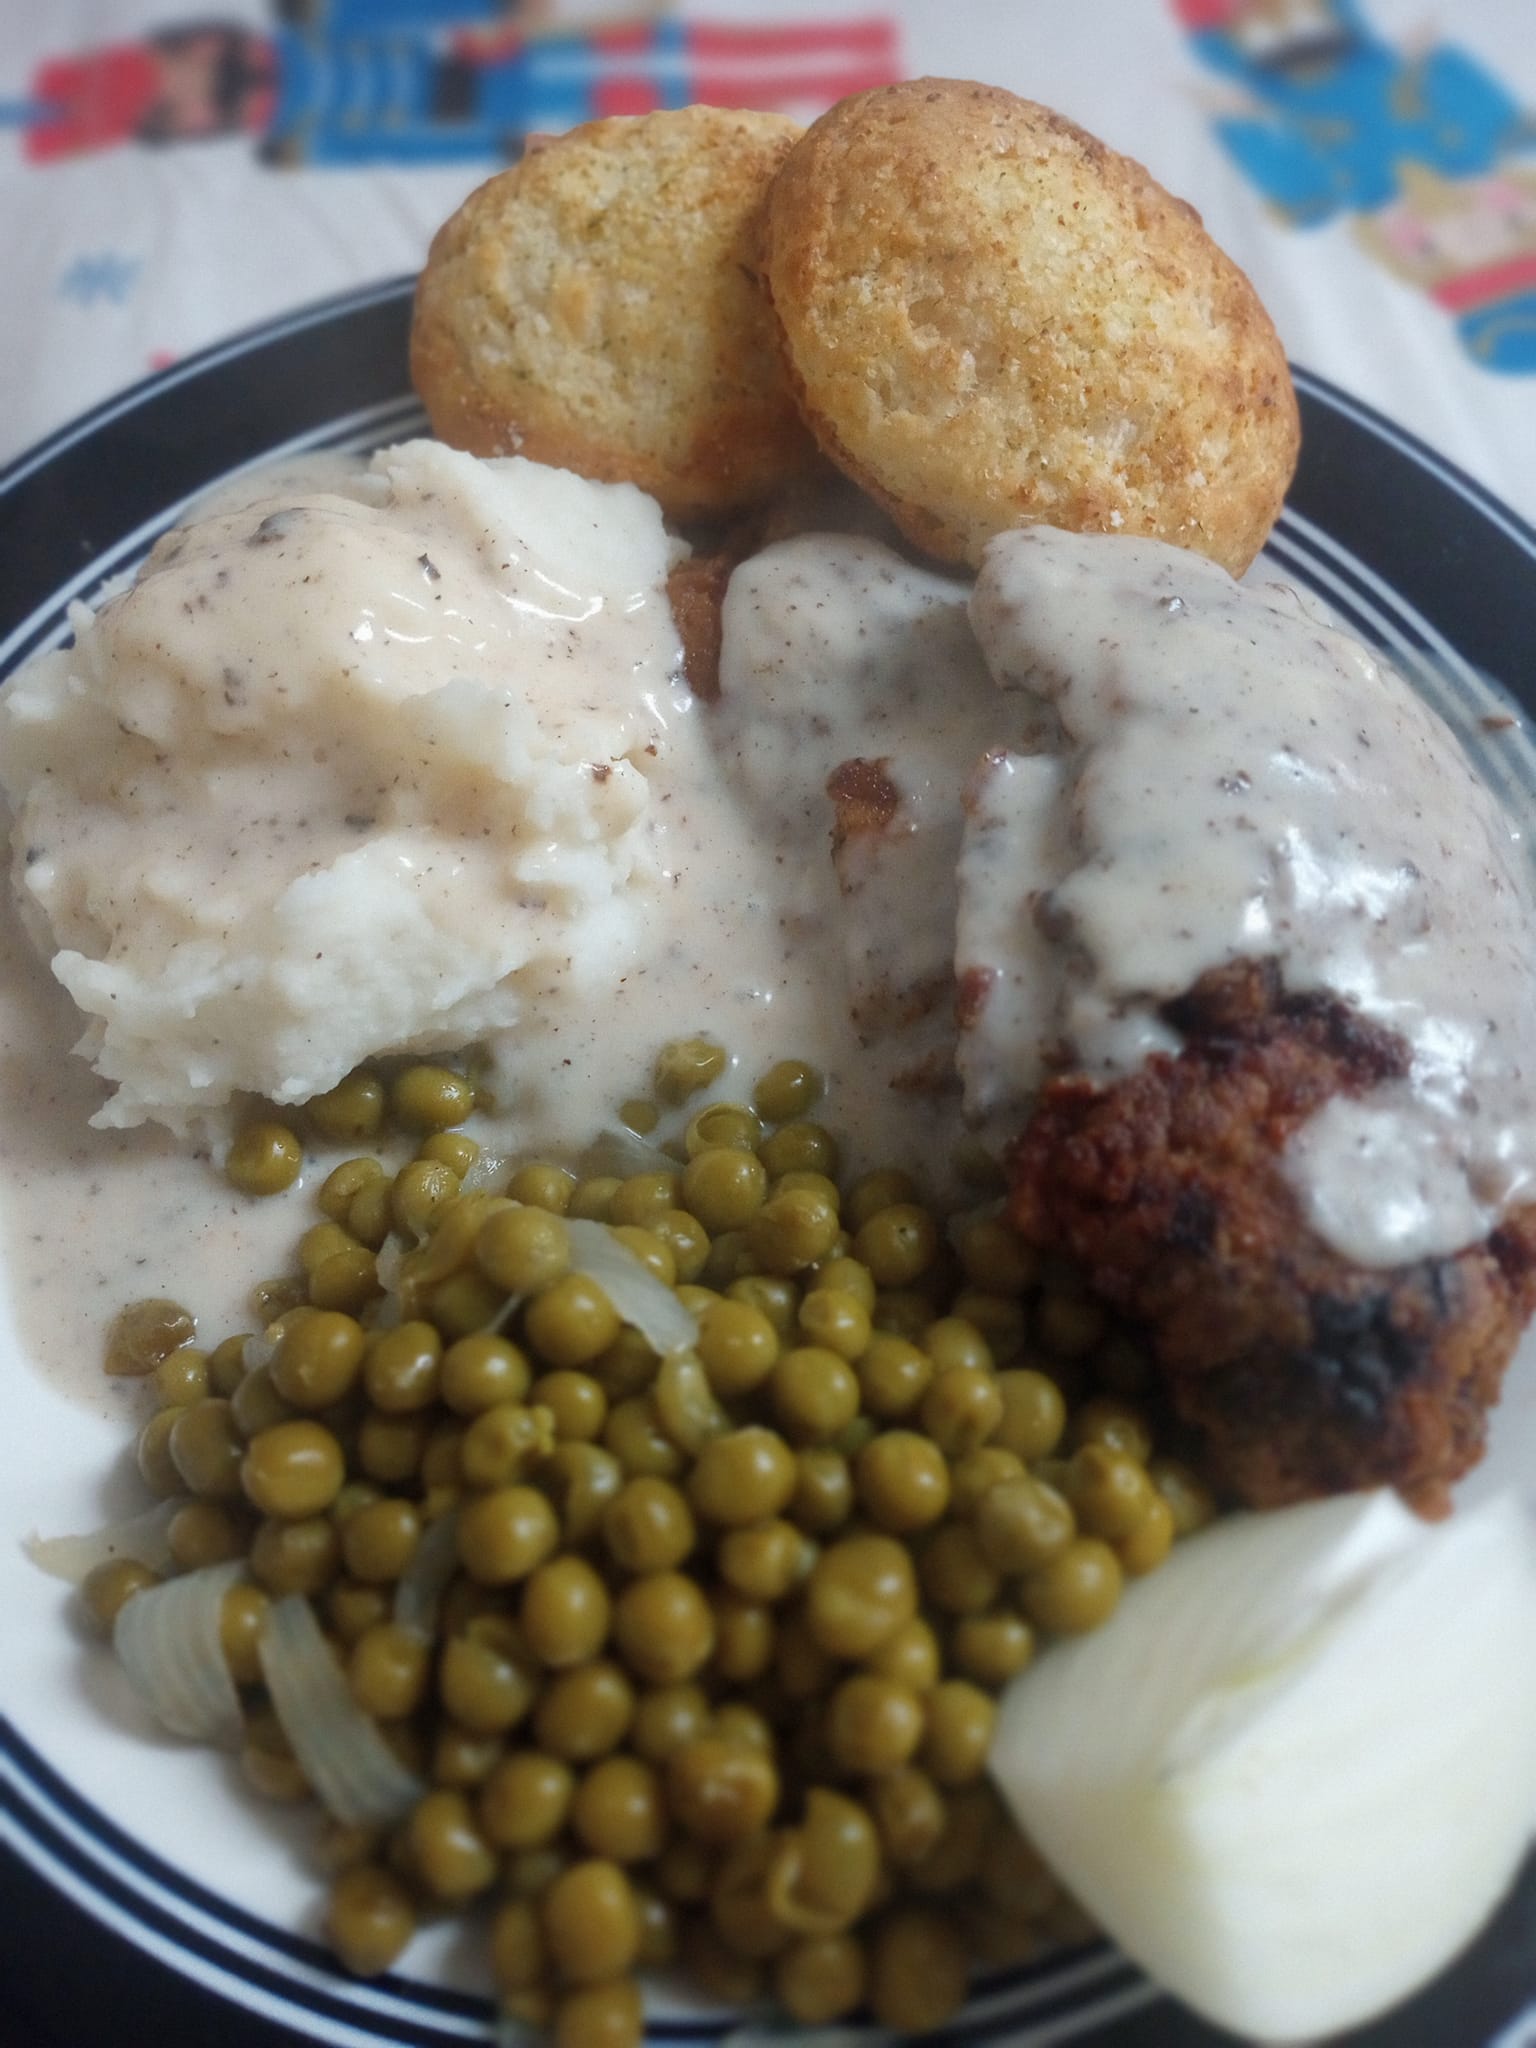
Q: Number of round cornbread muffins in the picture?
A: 2